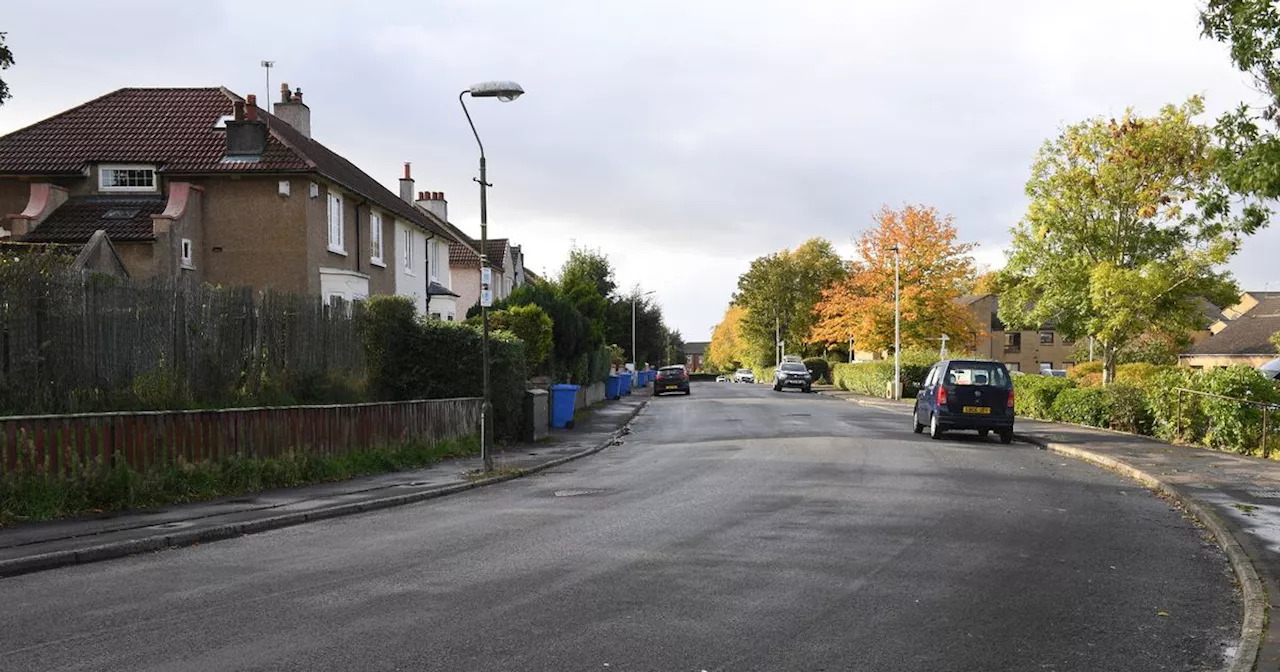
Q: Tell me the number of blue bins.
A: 5